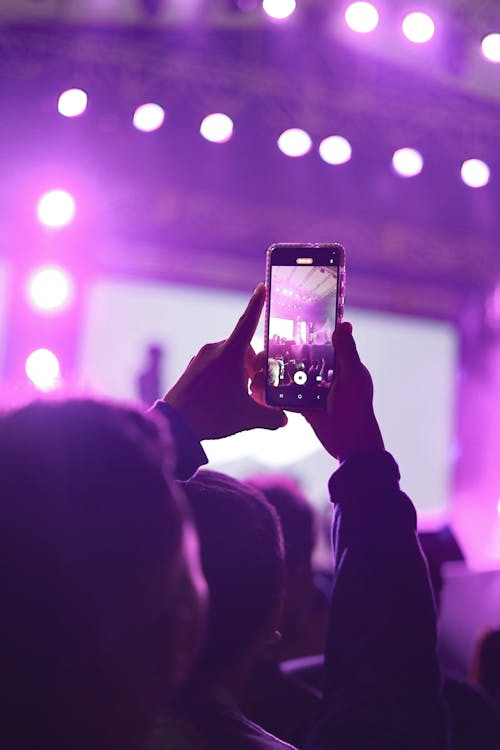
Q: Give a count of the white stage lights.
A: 14